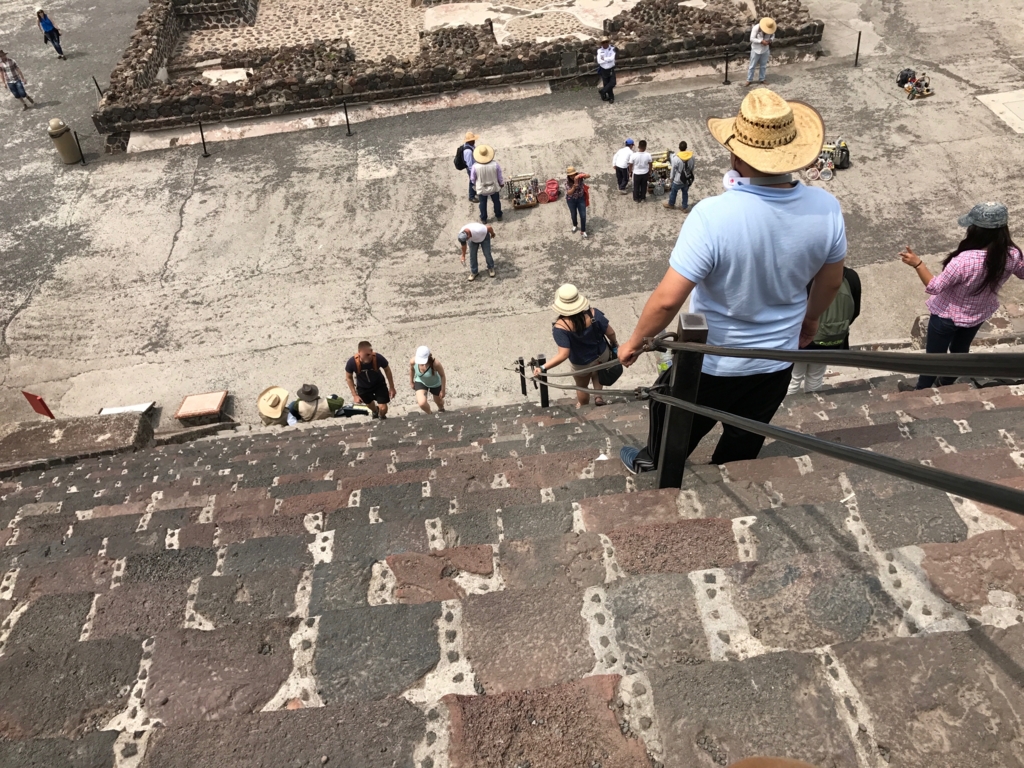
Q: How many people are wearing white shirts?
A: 5